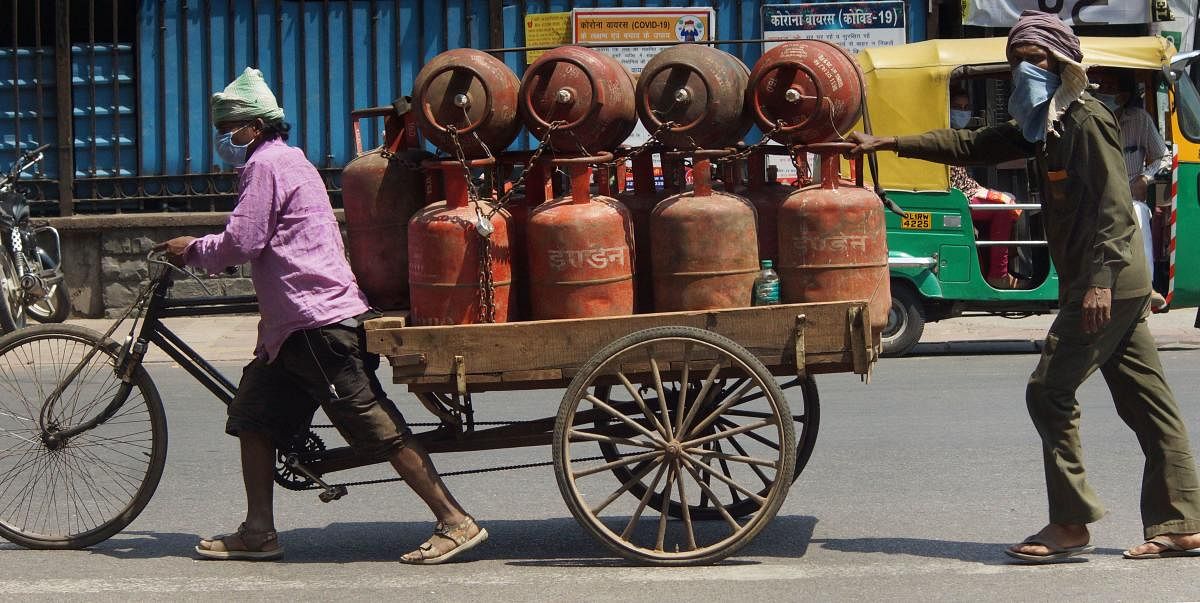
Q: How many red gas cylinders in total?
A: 12